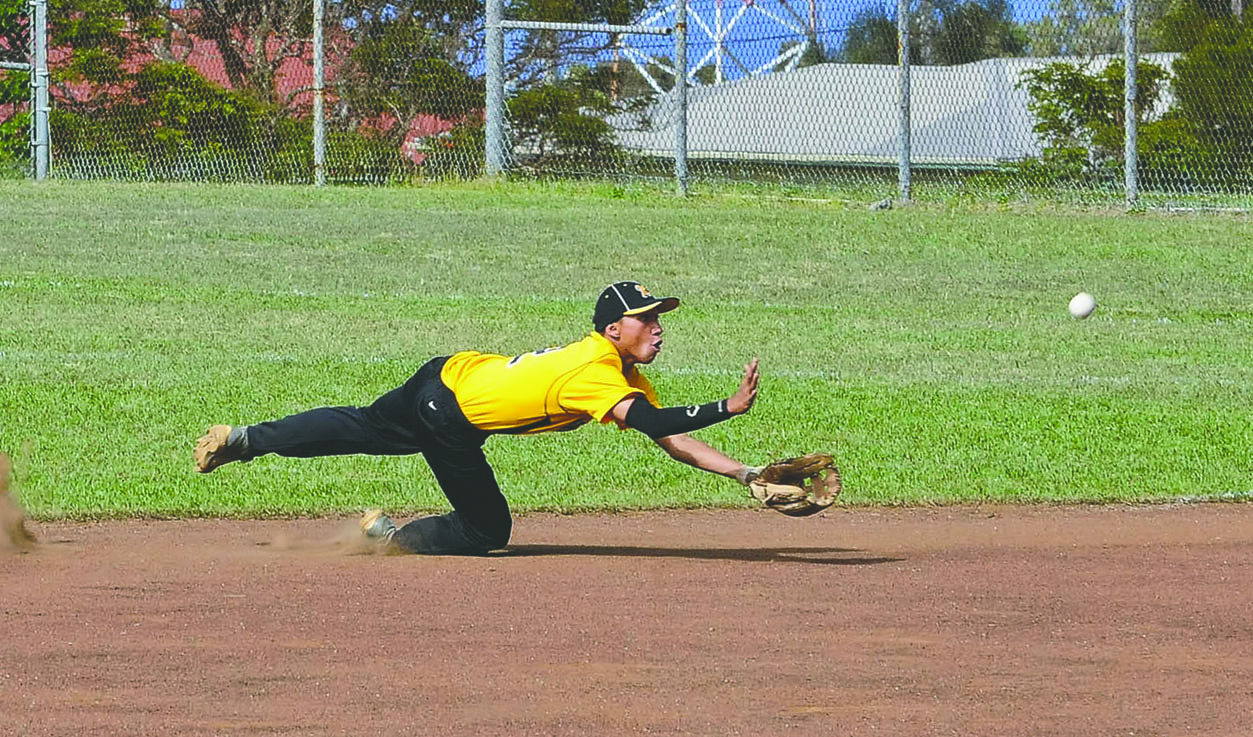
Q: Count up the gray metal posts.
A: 6